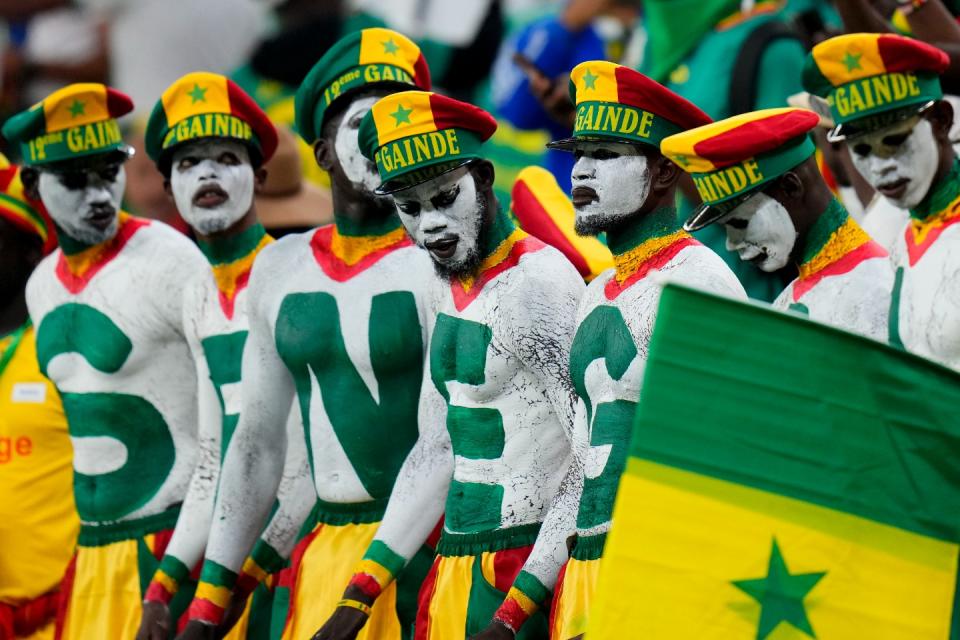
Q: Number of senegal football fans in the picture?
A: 7